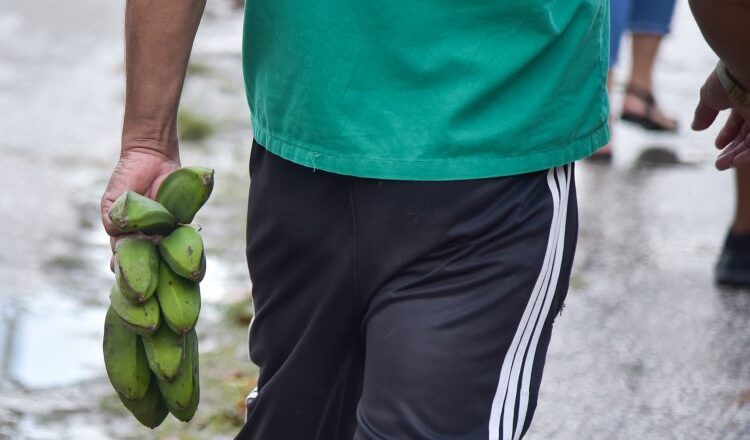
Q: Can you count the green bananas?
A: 10